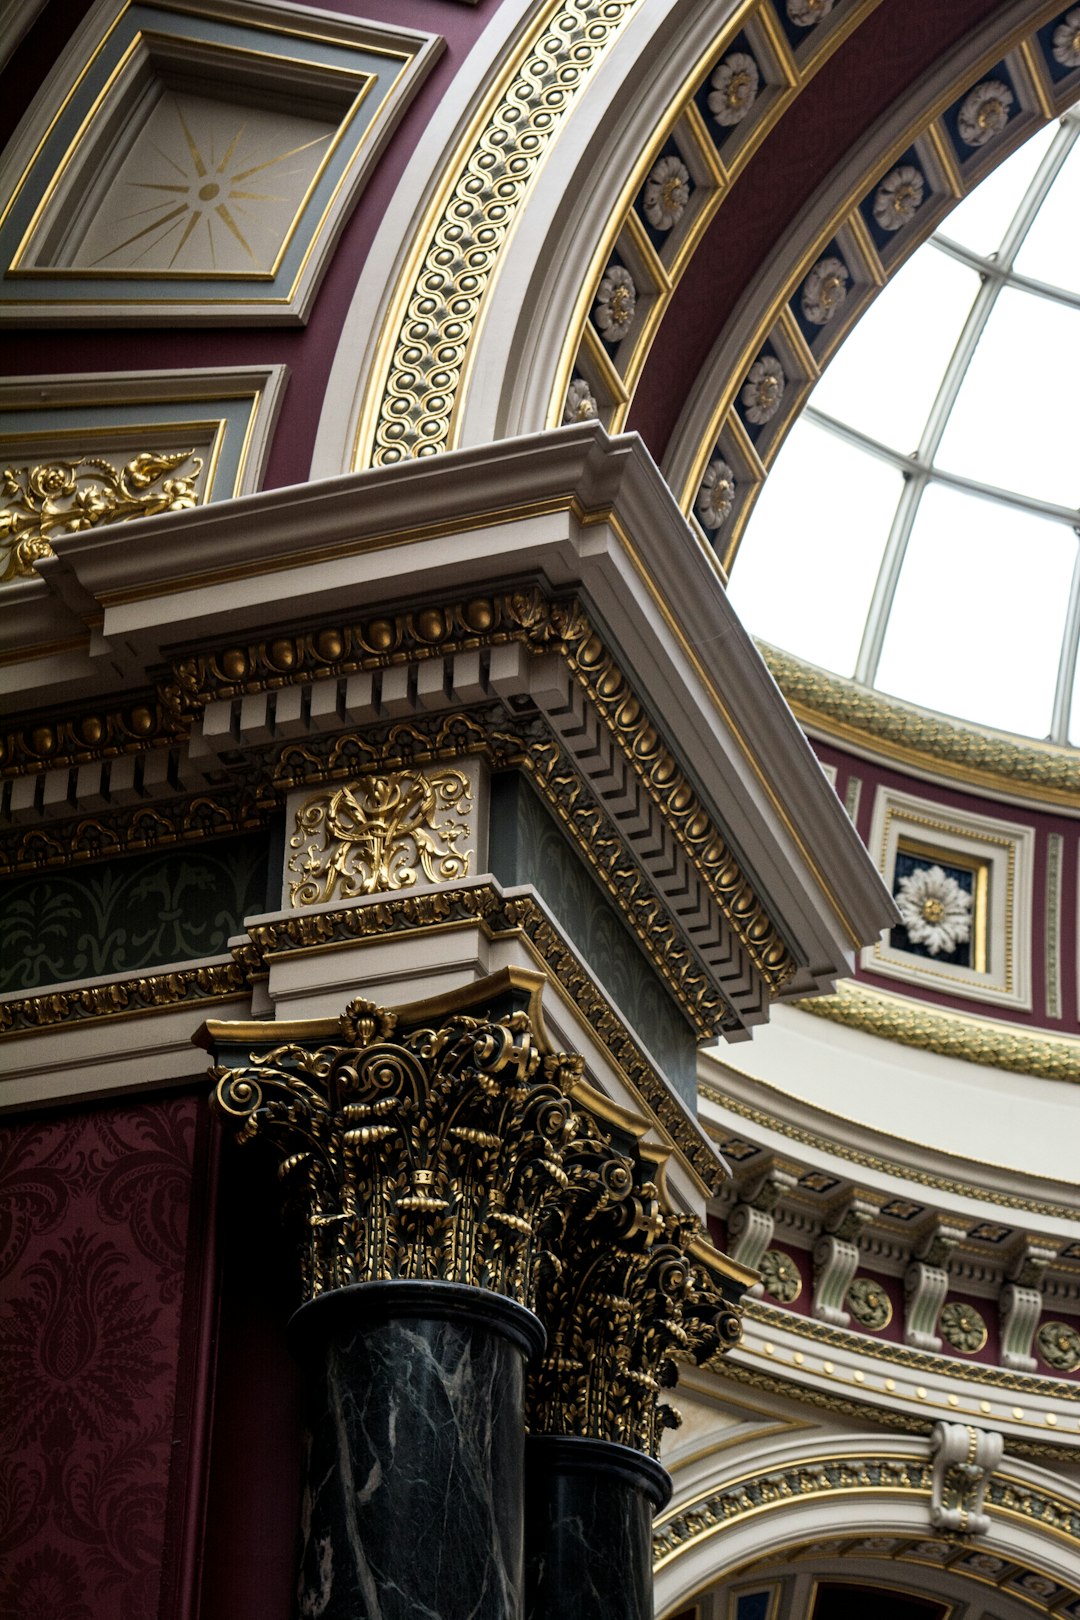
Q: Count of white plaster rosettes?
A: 12